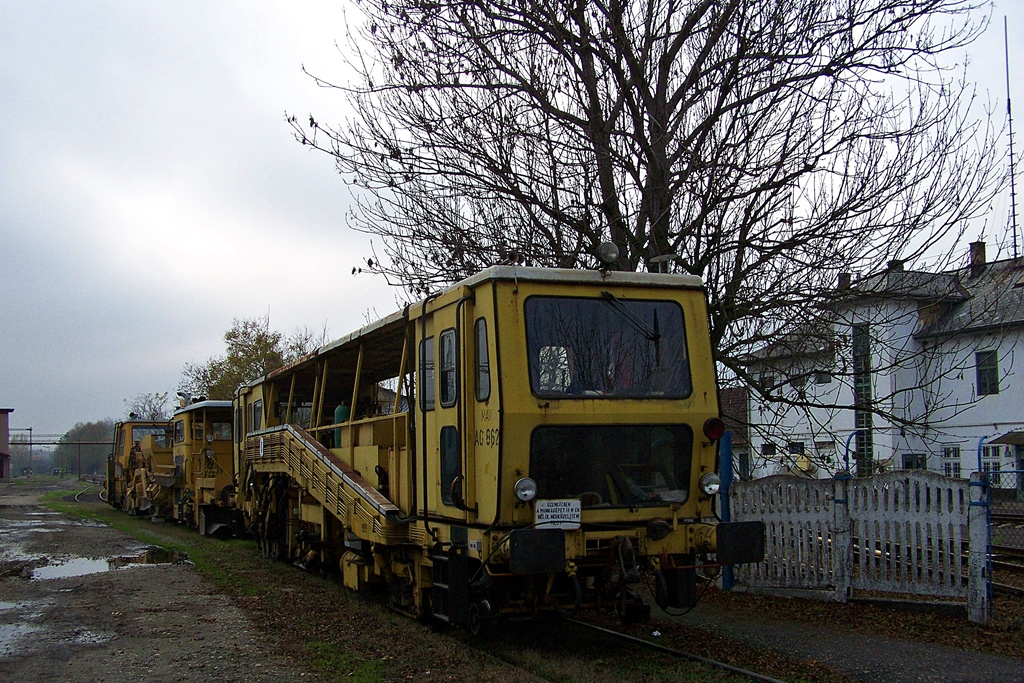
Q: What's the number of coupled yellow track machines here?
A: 3